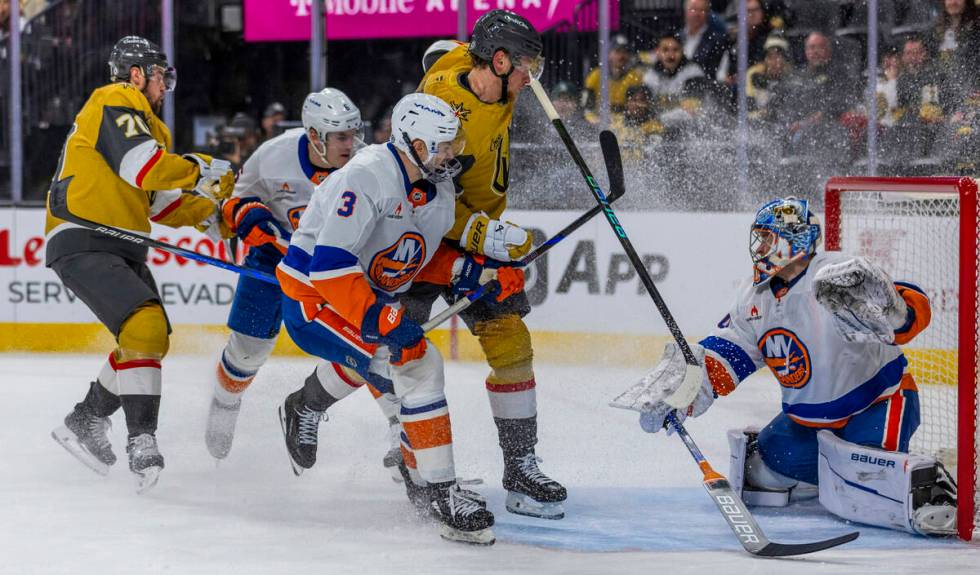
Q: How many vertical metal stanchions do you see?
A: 7